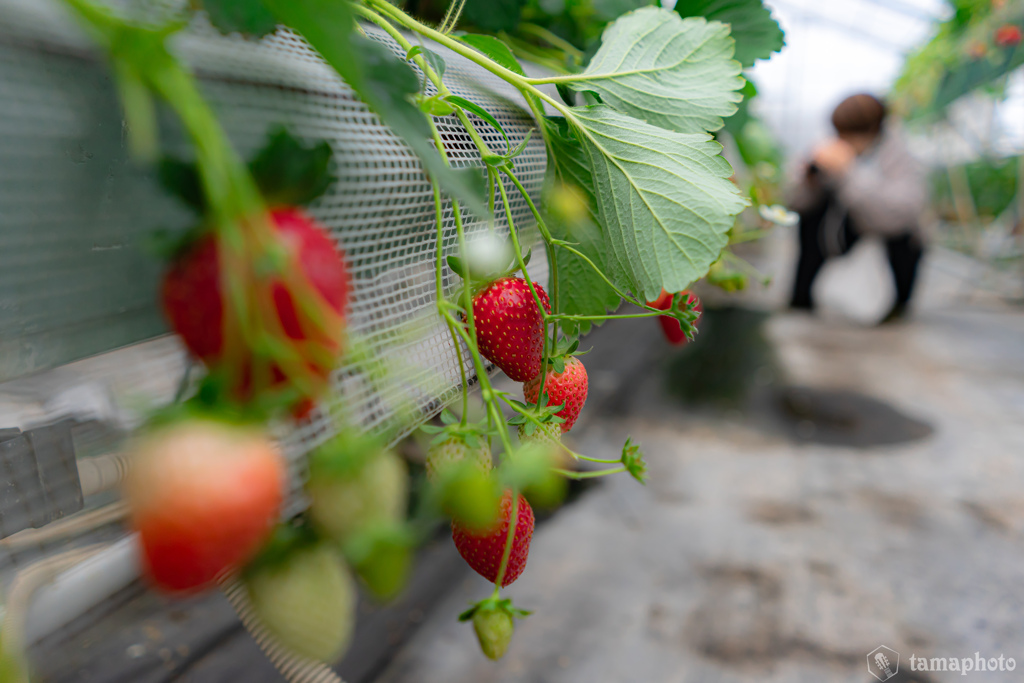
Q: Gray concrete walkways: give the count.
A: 1